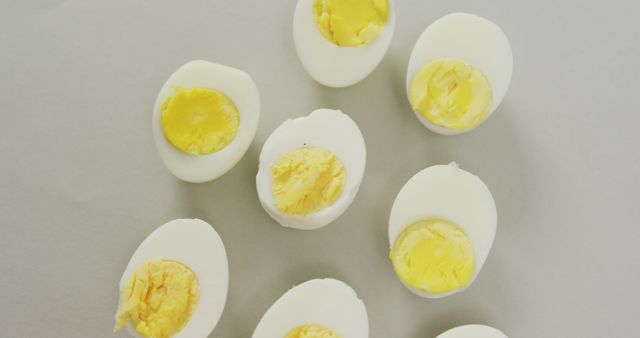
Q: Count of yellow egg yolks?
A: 7